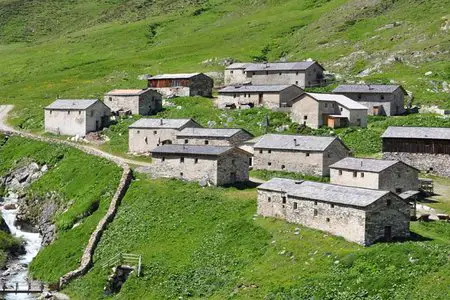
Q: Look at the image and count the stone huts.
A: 14